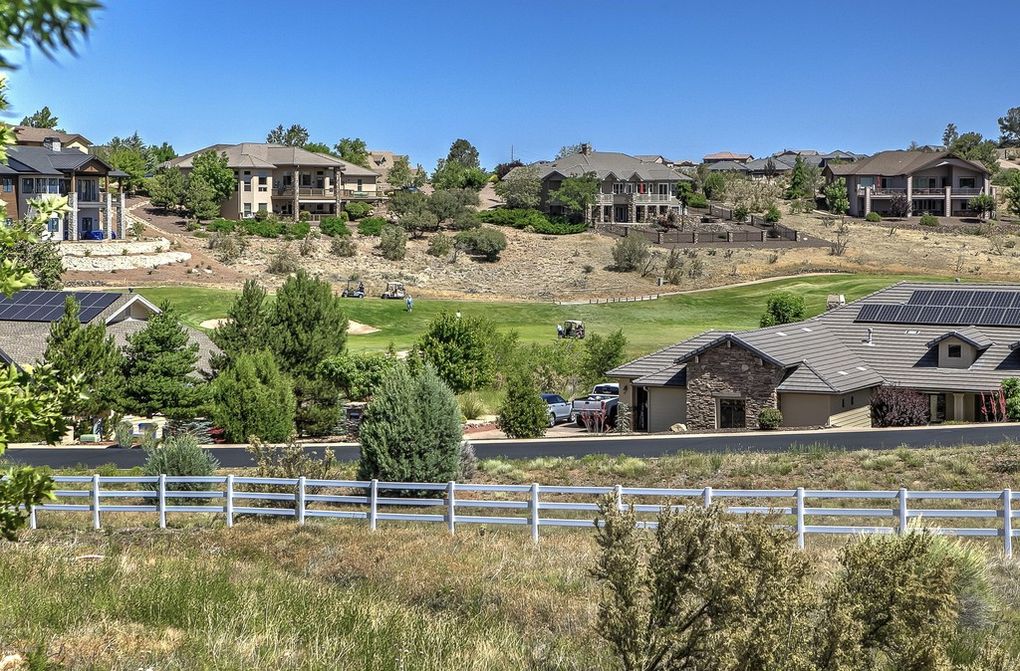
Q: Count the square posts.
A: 13